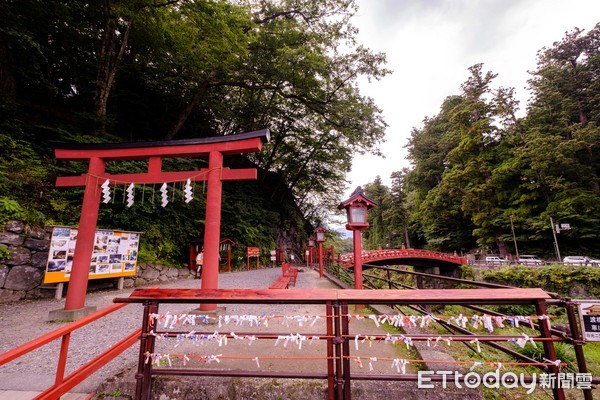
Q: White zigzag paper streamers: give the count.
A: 4